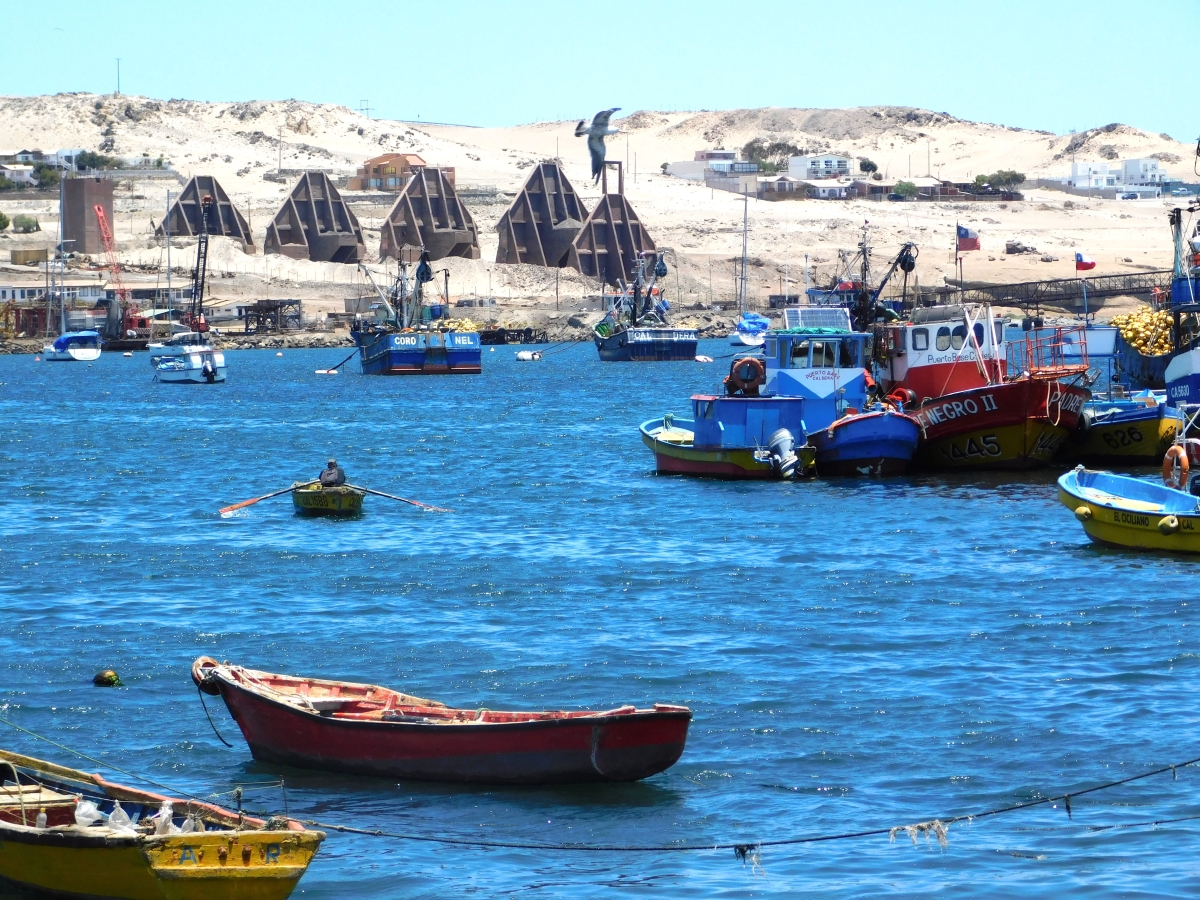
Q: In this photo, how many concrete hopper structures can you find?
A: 5